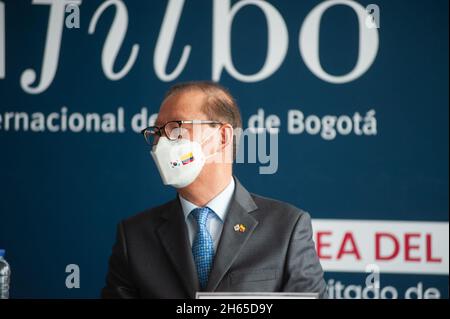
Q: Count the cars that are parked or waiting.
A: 0